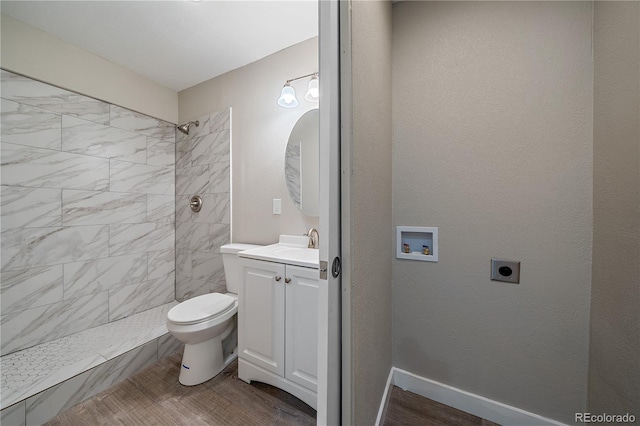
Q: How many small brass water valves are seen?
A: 2